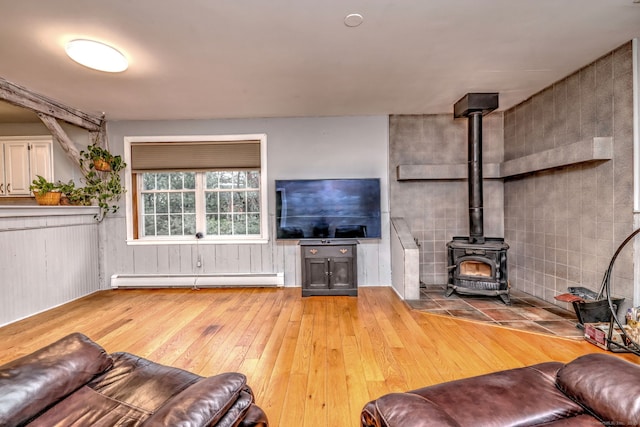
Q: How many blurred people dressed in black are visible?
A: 0